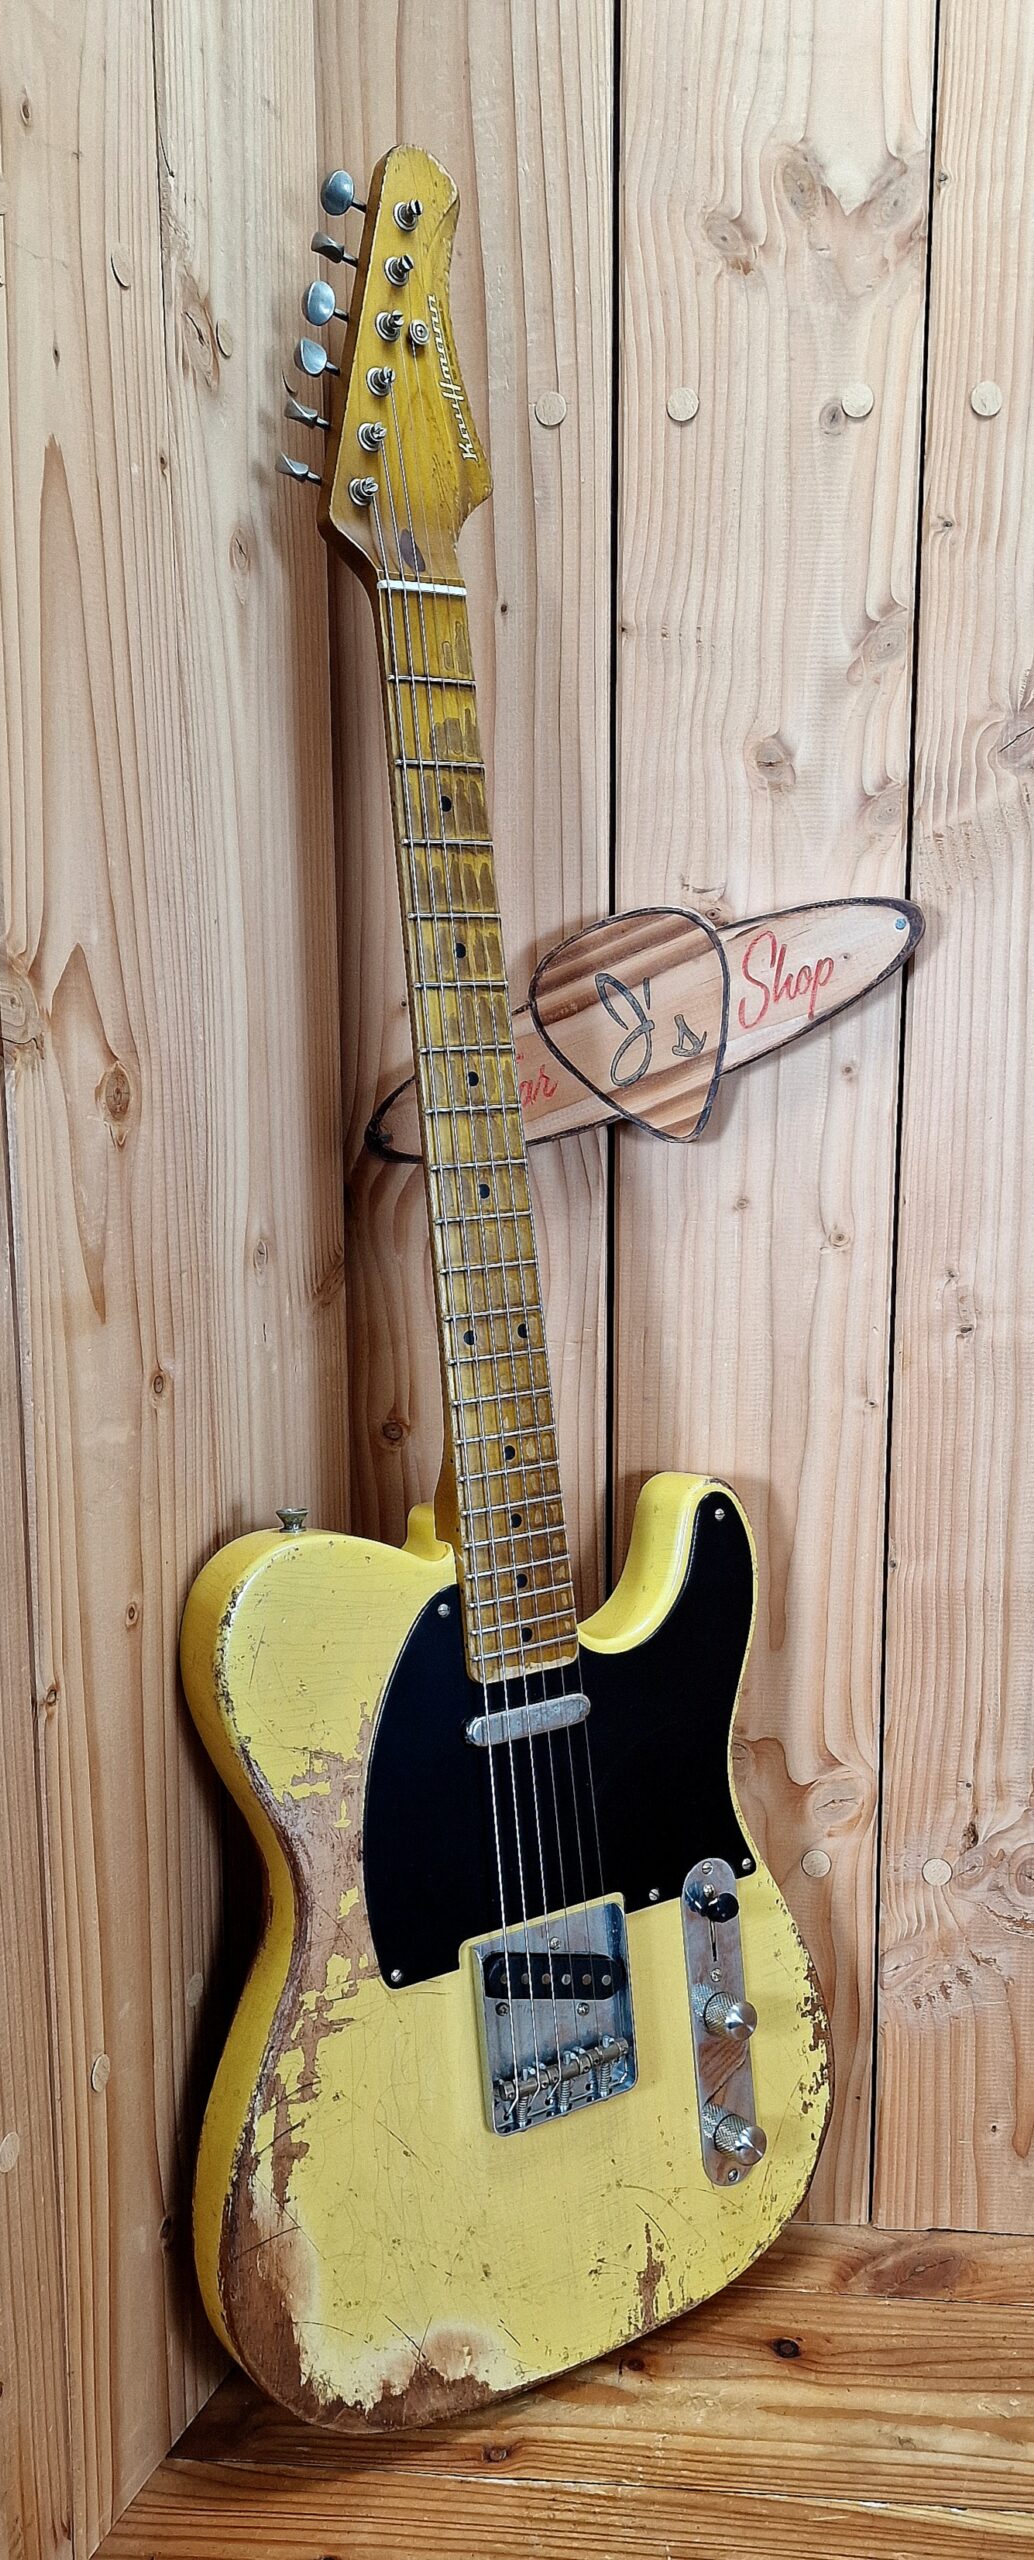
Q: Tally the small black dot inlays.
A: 10